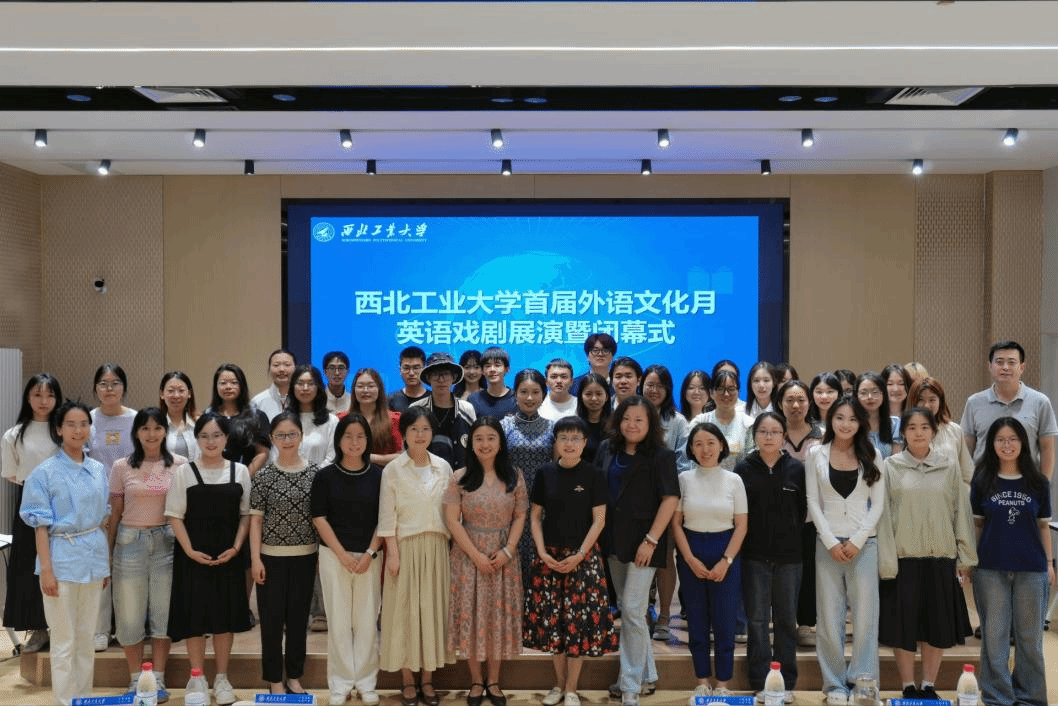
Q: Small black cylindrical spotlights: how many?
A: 14